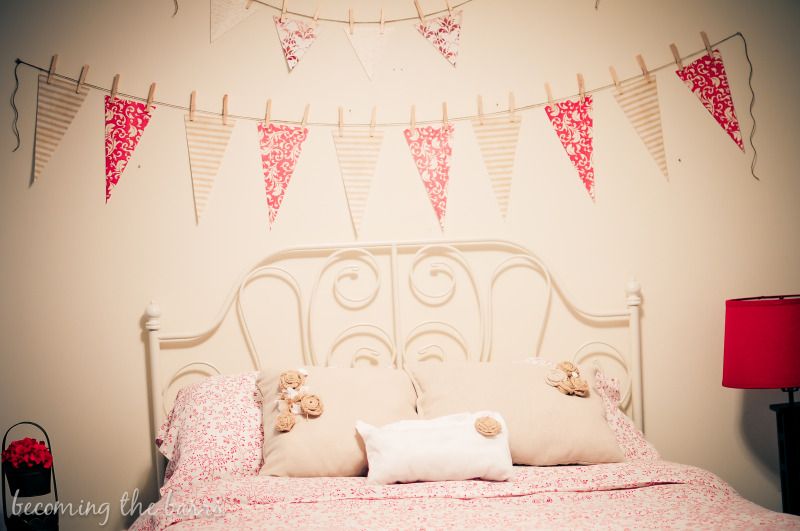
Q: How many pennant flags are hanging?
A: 14